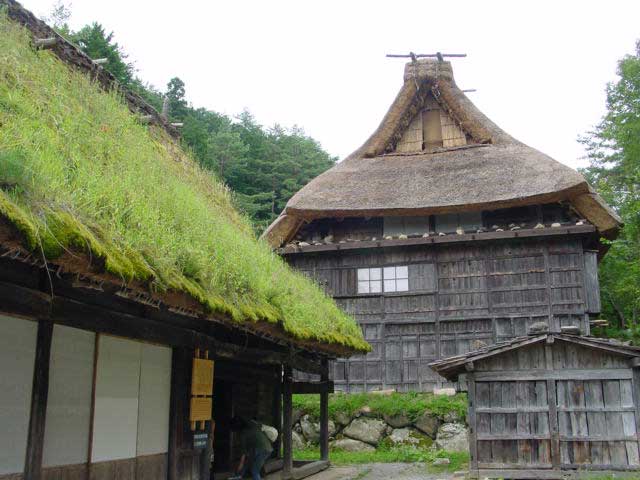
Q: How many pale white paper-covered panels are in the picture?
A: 4